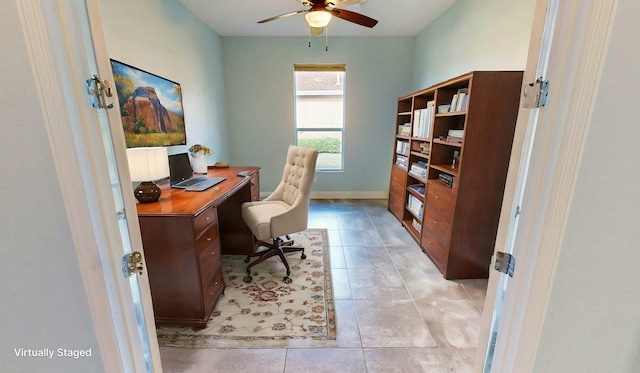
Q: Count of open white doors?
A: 2